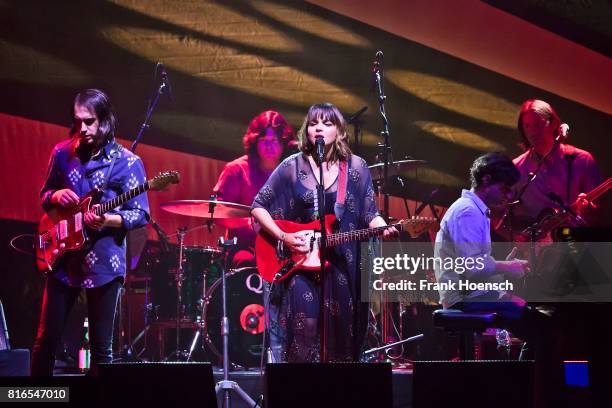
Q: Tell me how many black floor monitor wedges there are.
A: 3